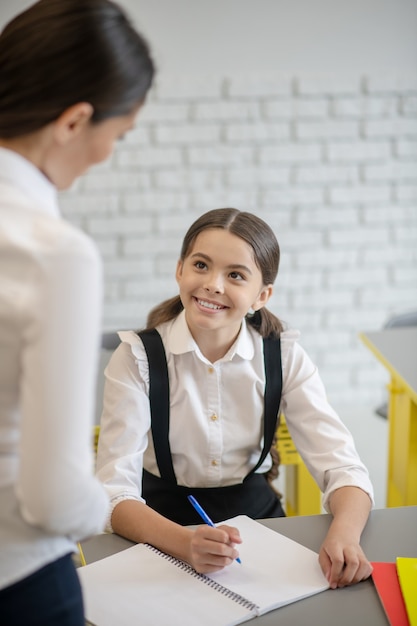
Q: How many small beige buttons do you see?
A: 3